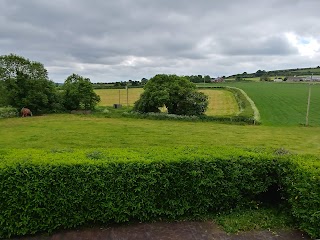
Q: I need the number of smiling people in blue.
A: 0